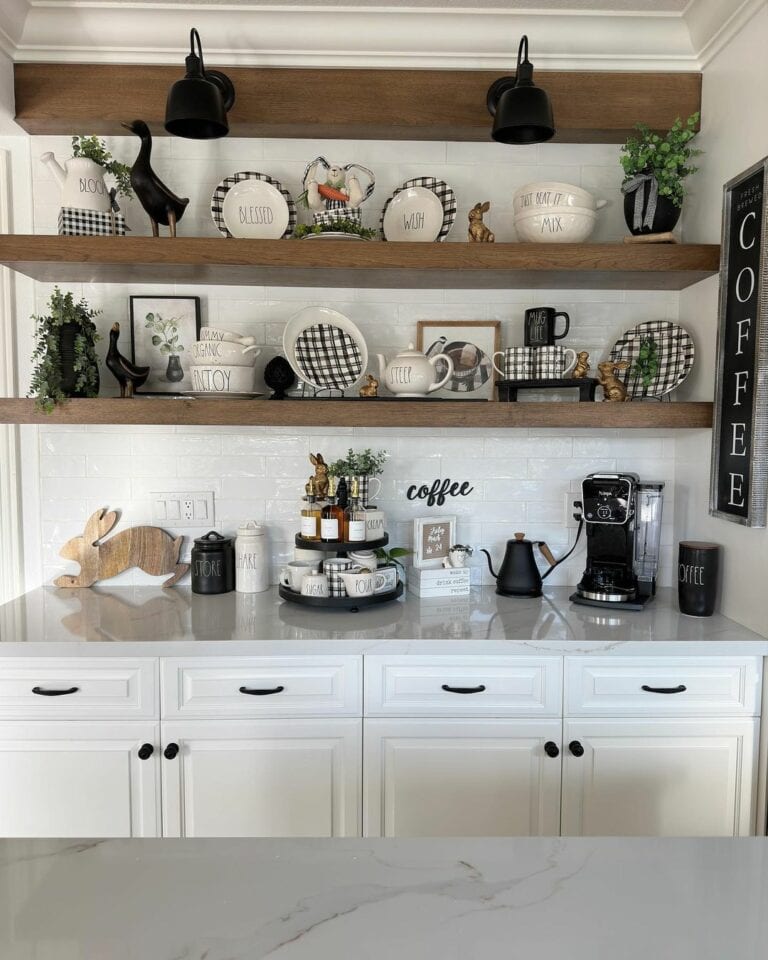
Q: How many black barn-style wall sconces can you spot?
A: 2